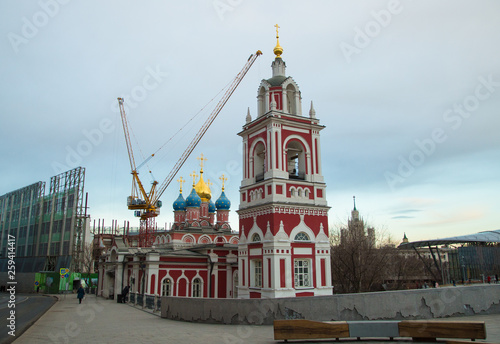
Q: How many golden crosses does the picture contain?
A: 6